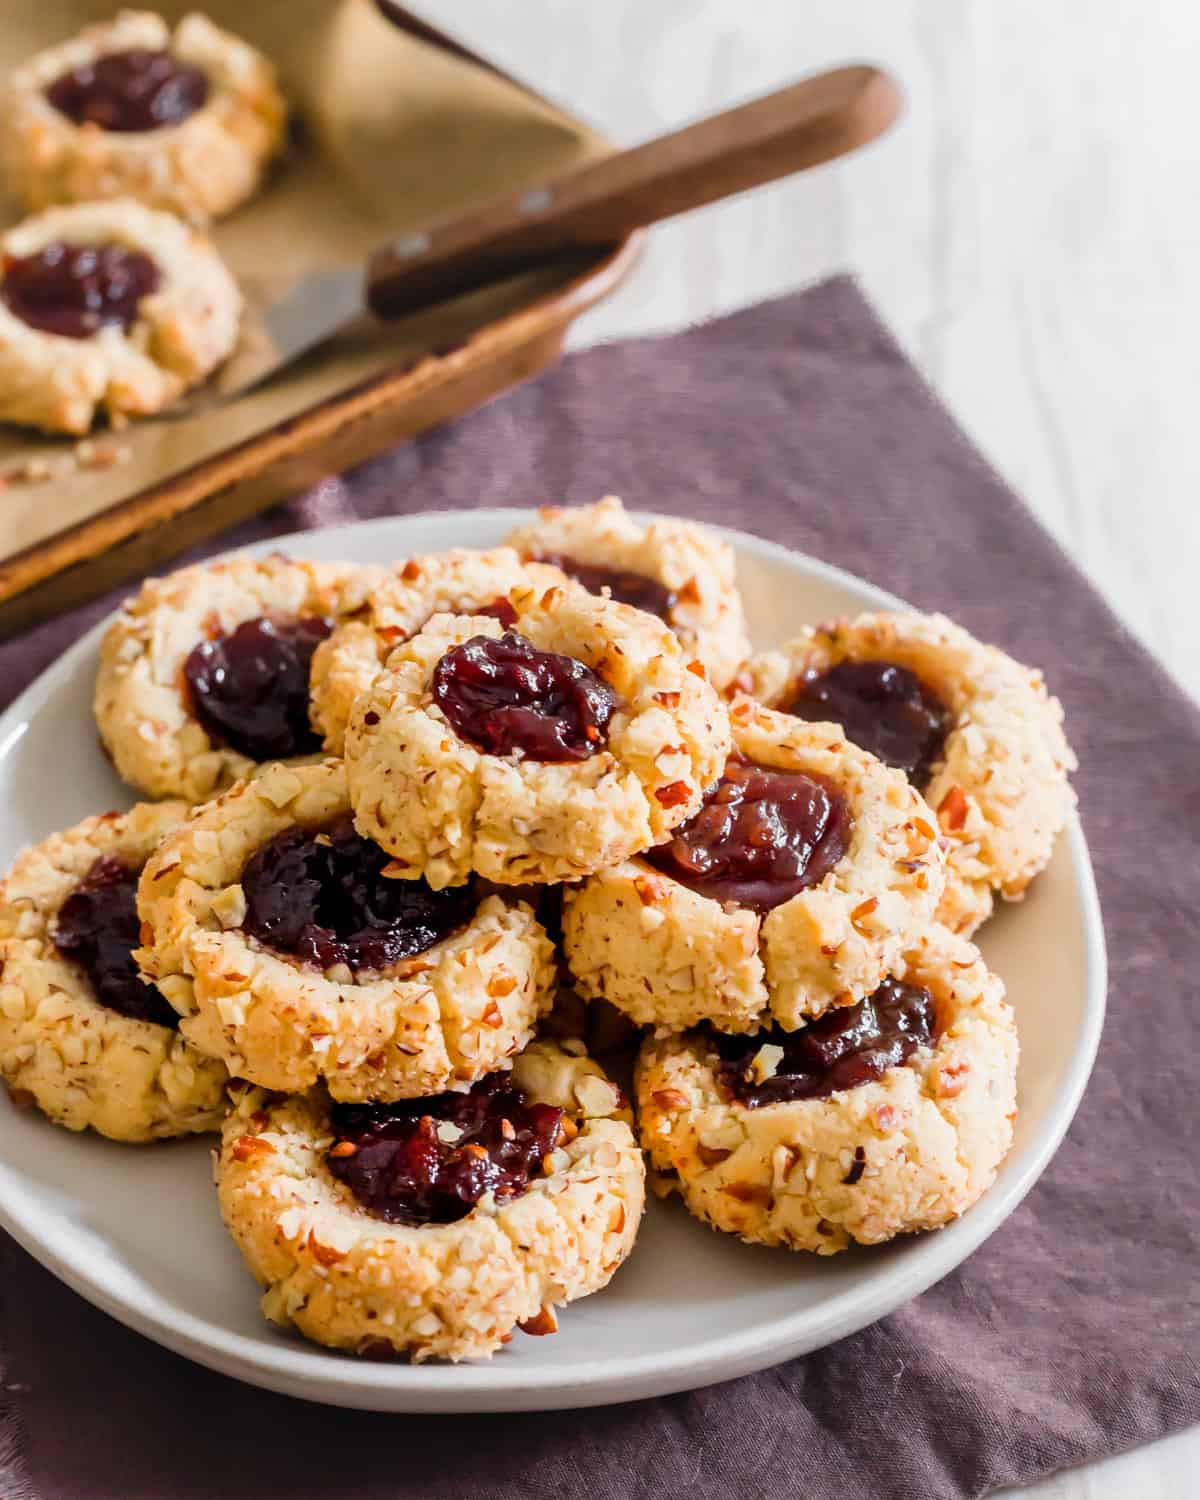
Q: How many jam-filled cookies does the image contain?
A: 12